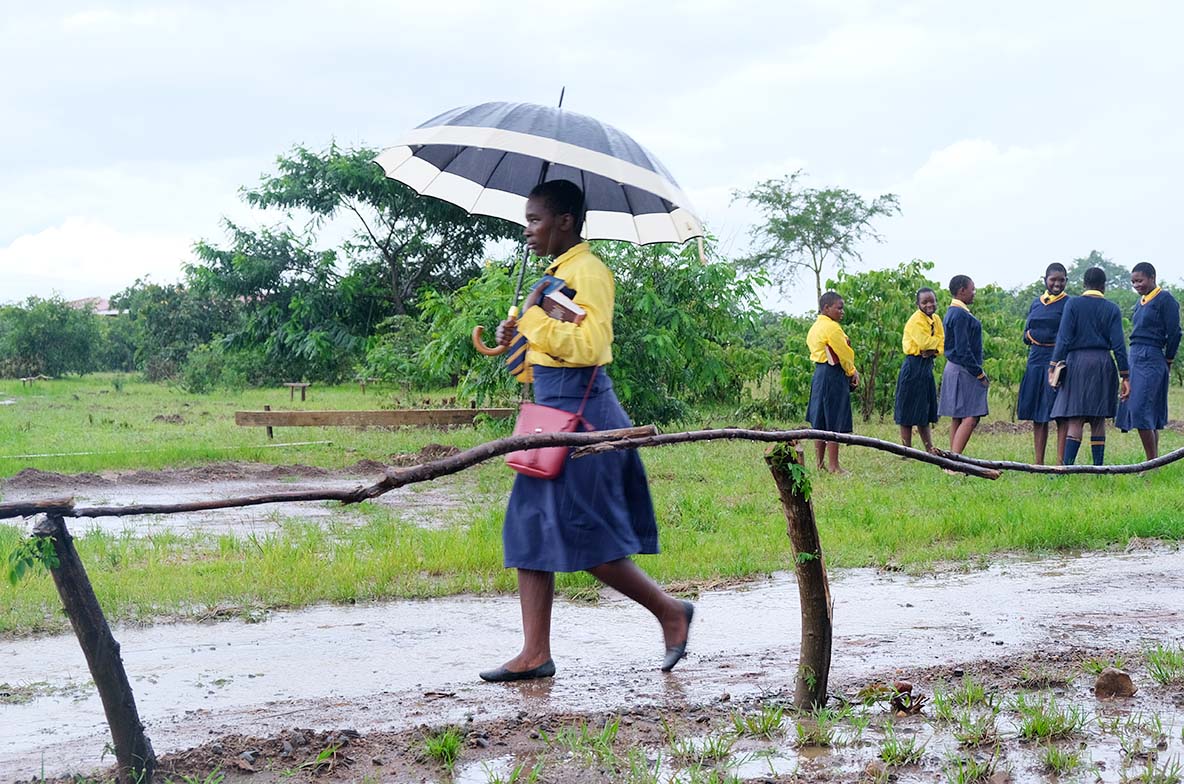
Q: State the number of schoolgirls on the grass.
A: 6